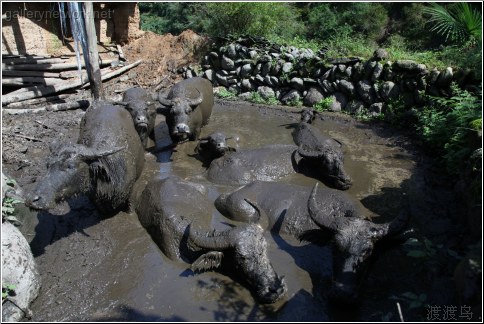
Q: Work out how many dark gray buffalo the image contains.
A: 8